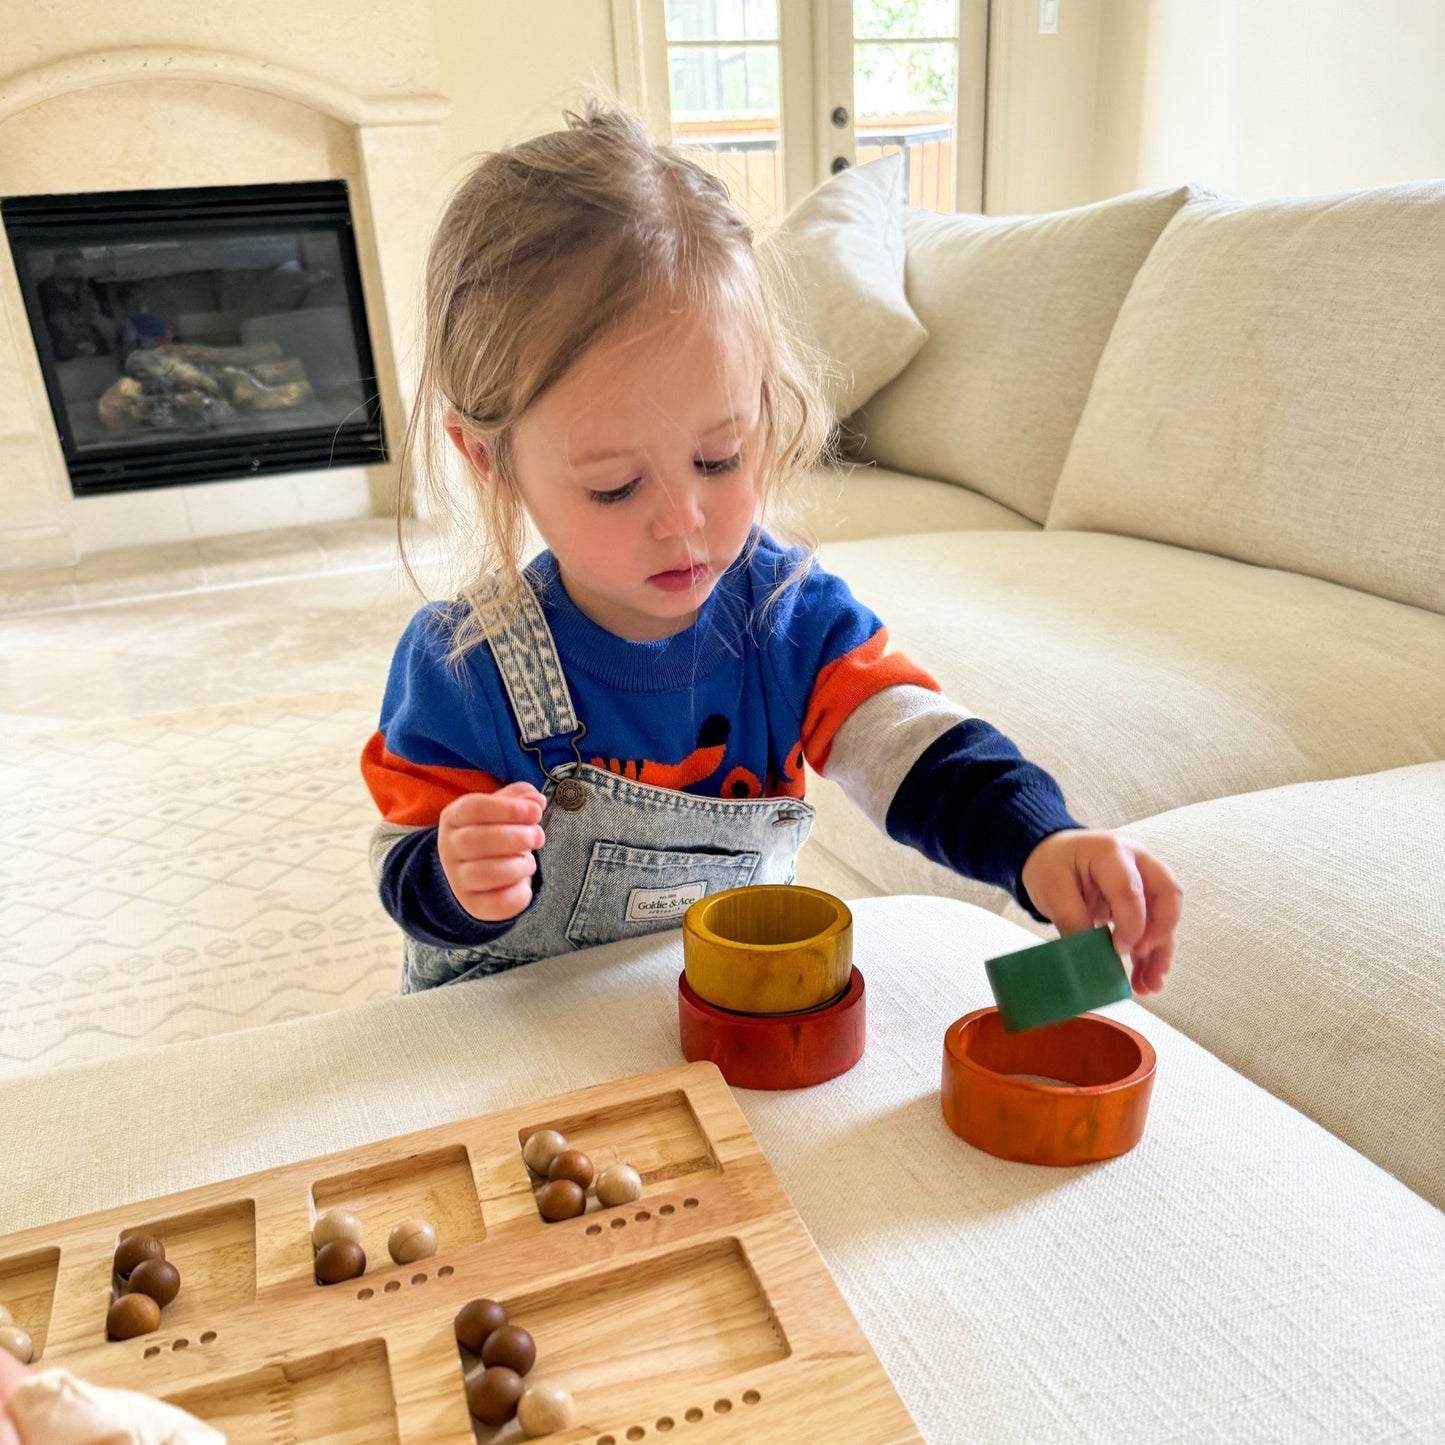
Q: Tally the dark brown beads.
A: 9